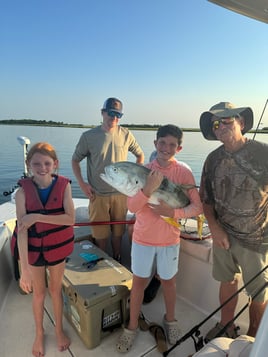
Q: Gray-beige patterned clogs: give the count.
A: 2